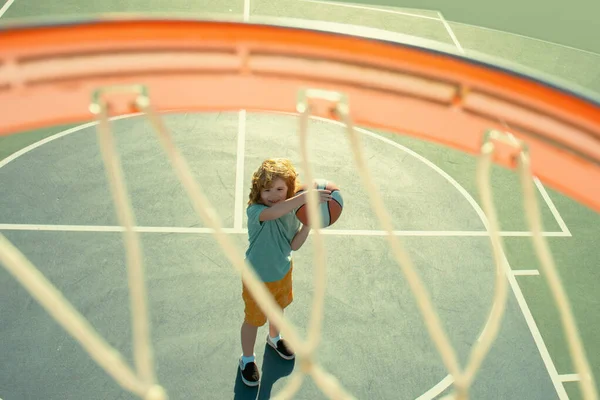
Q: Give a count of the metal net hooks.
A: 3